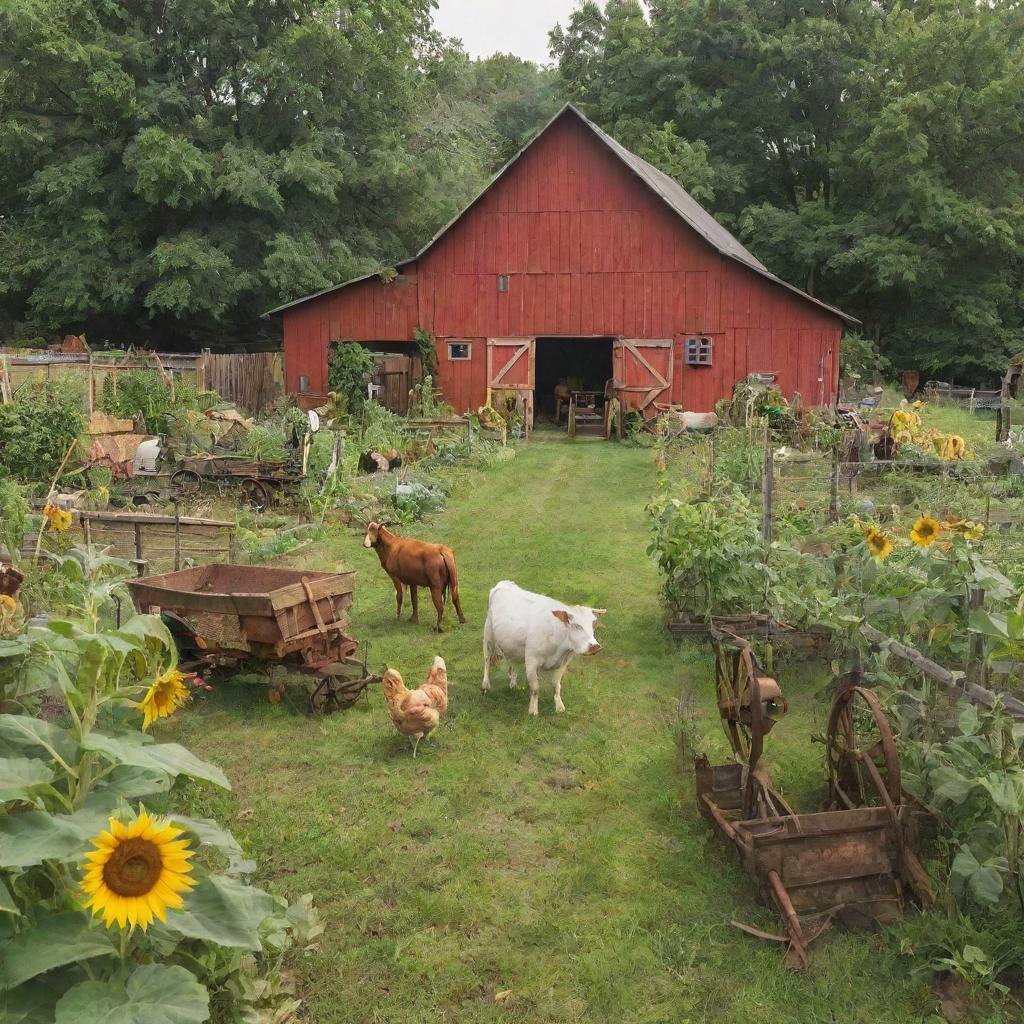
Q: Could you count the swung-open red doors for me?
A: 2